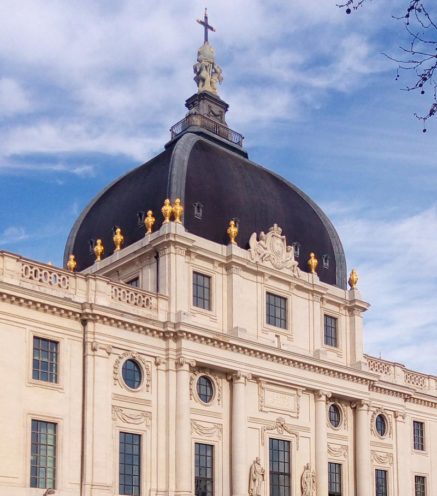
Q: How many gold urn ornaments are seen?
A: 9